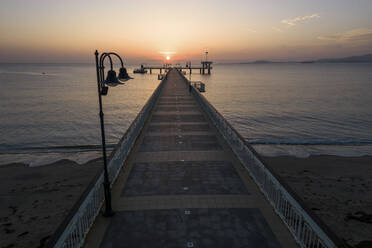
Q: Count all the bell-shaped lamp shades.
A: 2